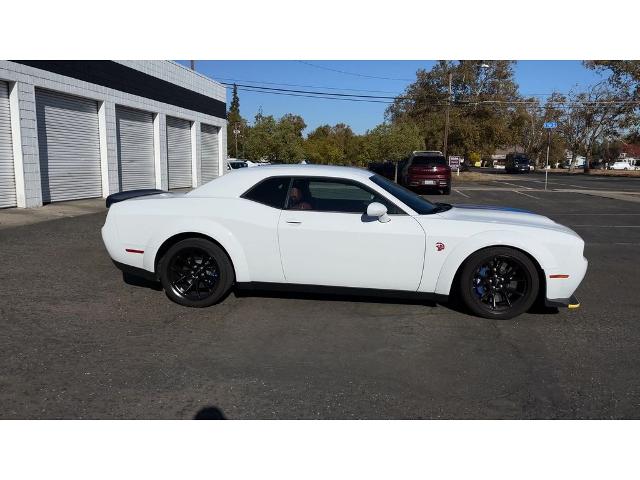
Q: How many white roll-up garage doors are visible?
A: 5